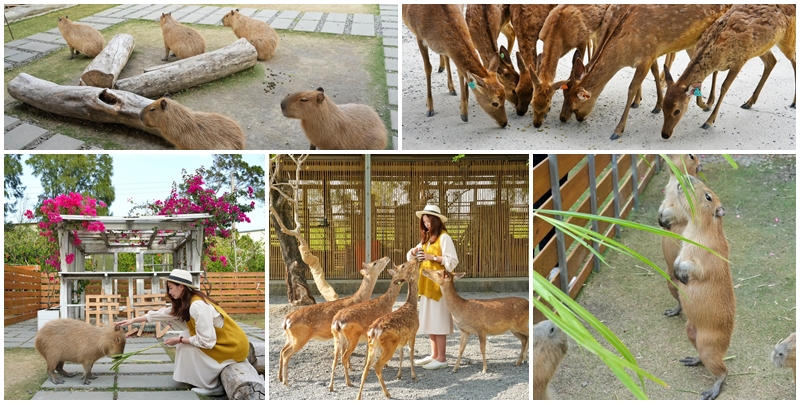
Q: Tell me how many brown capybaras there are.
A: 10